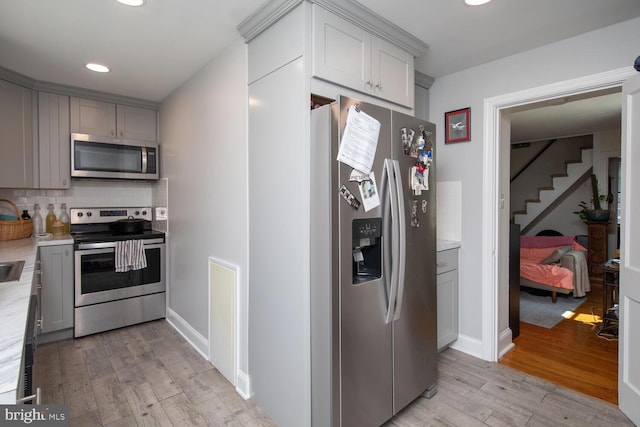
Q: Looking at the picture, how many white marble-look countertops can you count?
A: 2